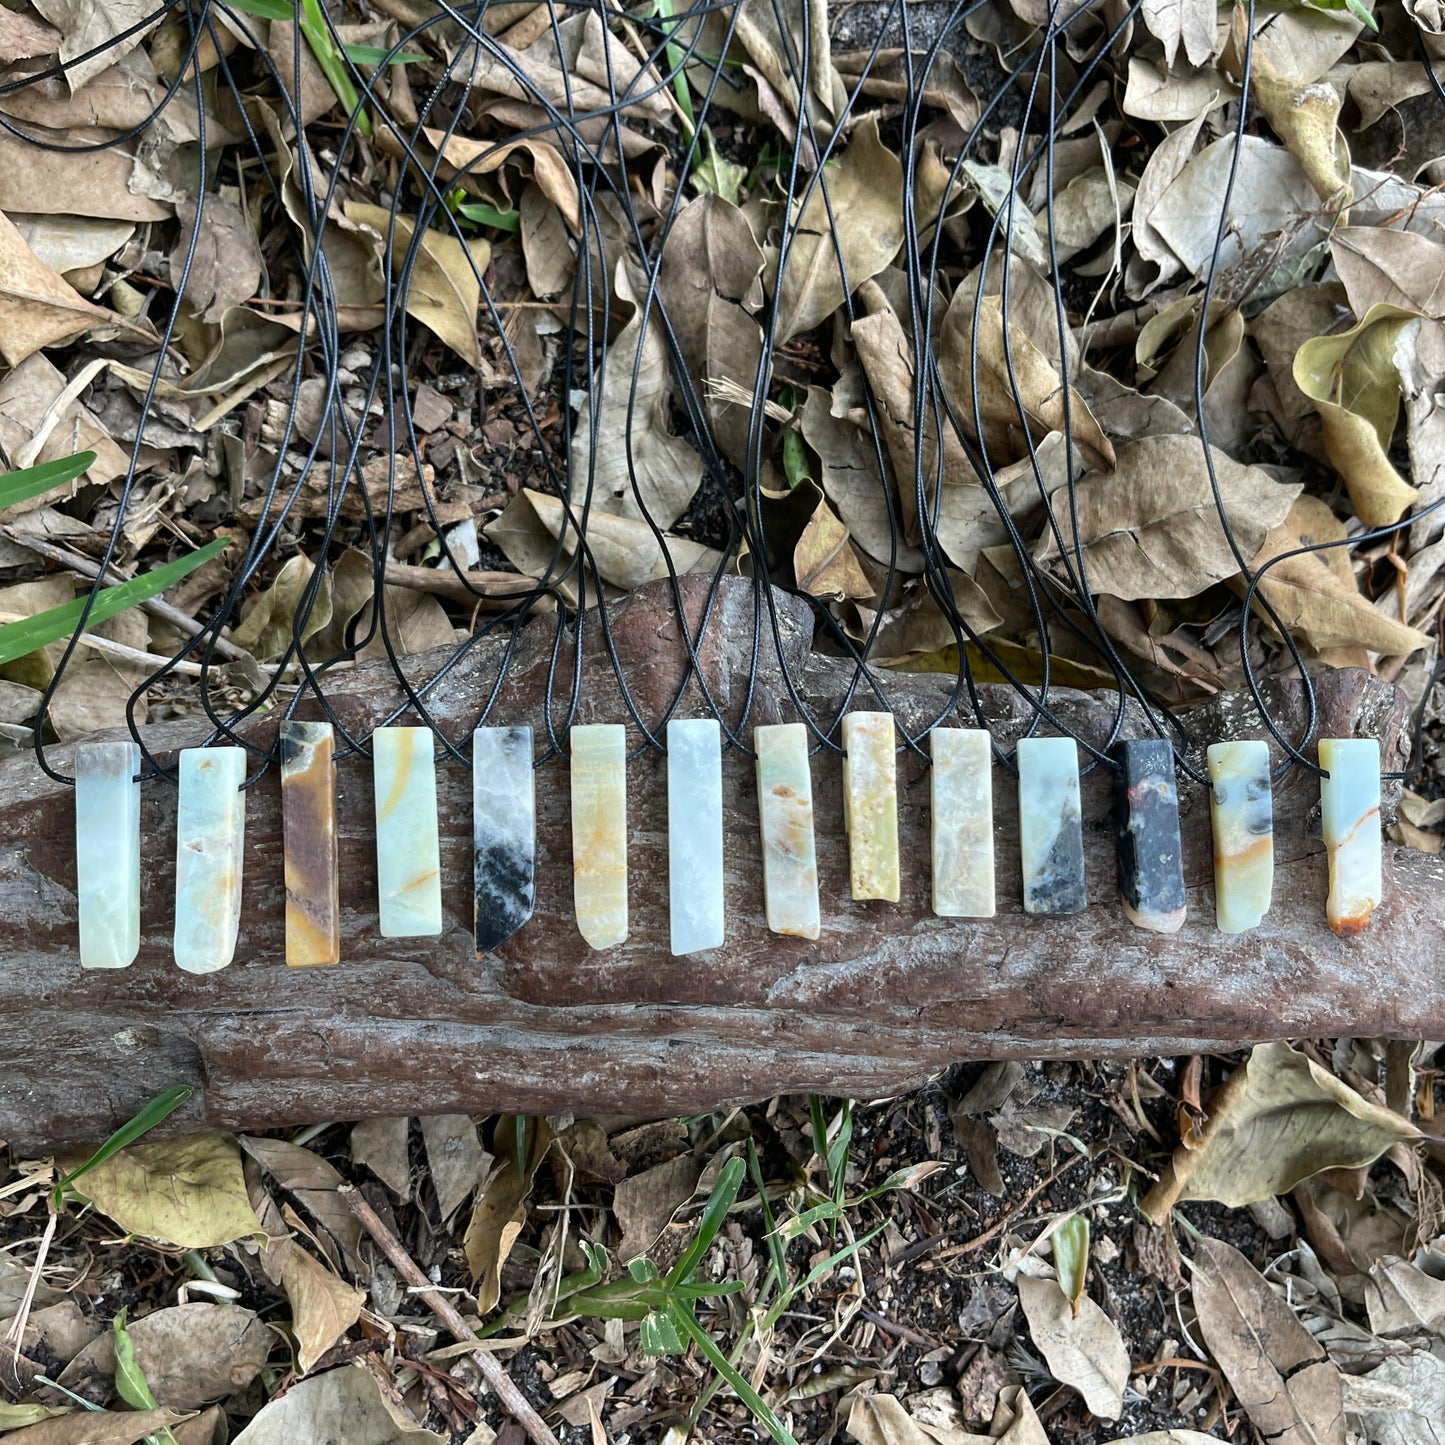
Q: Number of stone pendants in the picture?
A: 14